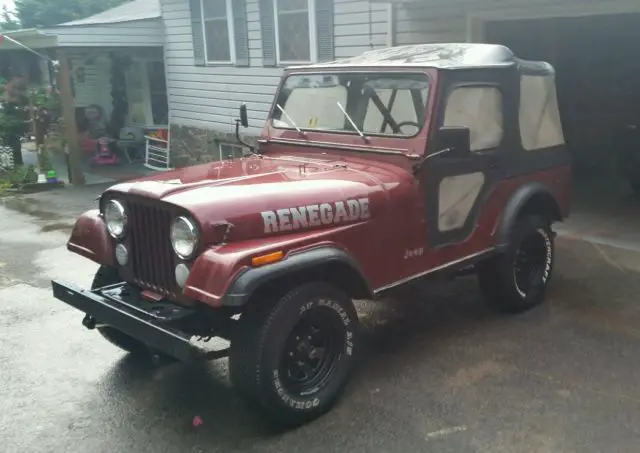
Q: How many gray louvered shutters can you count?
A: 4